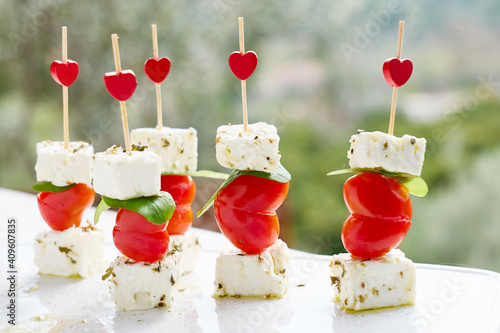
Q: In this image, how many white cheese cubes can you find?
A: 10